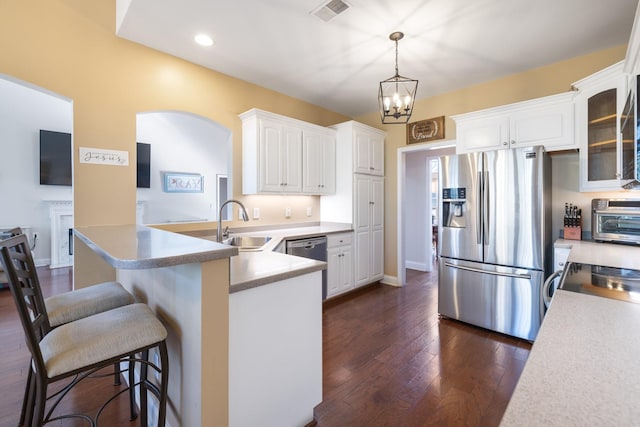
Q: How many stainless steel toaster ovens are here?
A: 1